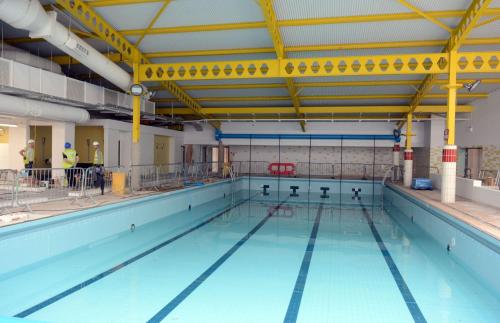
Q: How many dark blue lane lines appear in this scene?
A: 4